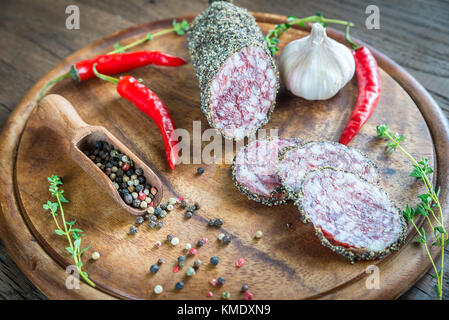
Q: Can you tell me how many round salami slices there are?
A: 3